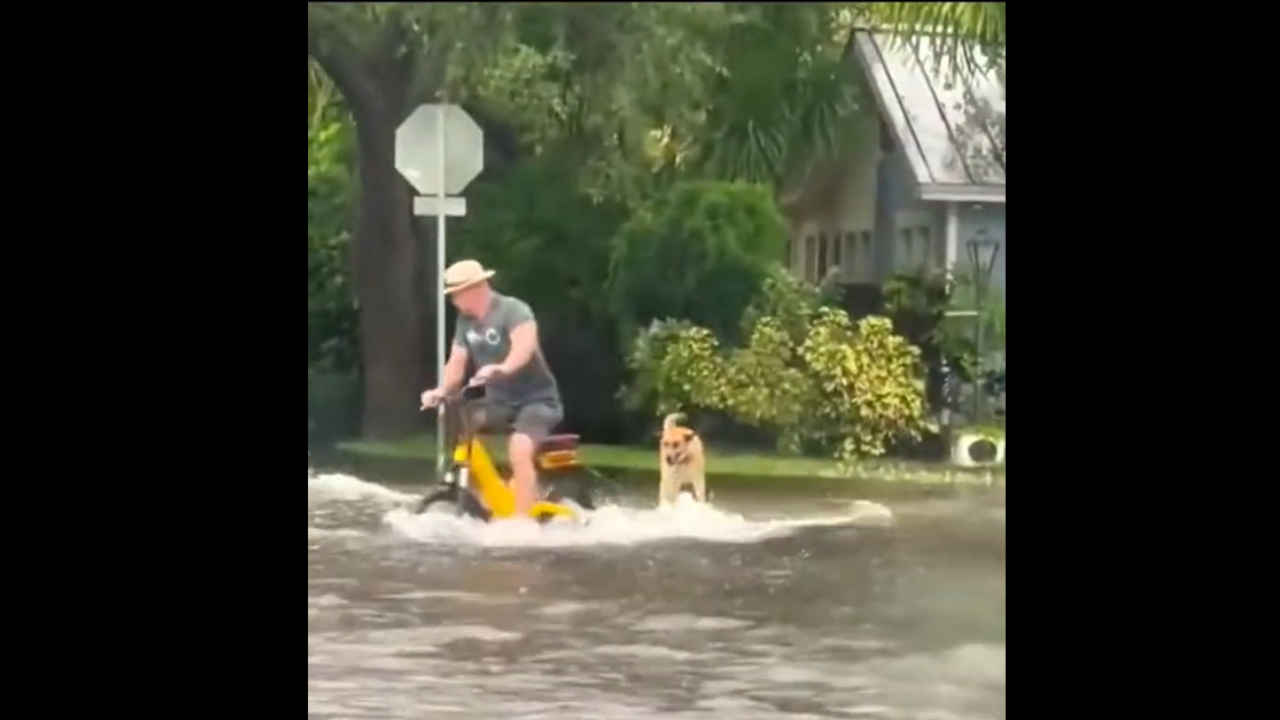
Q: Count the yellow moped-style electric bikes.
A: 1